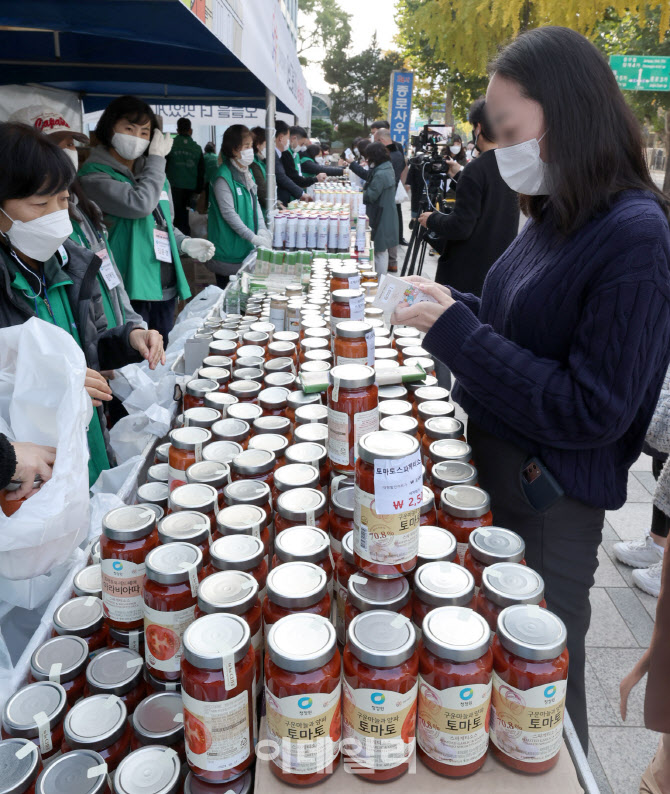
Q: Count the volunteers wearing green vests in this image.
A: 9